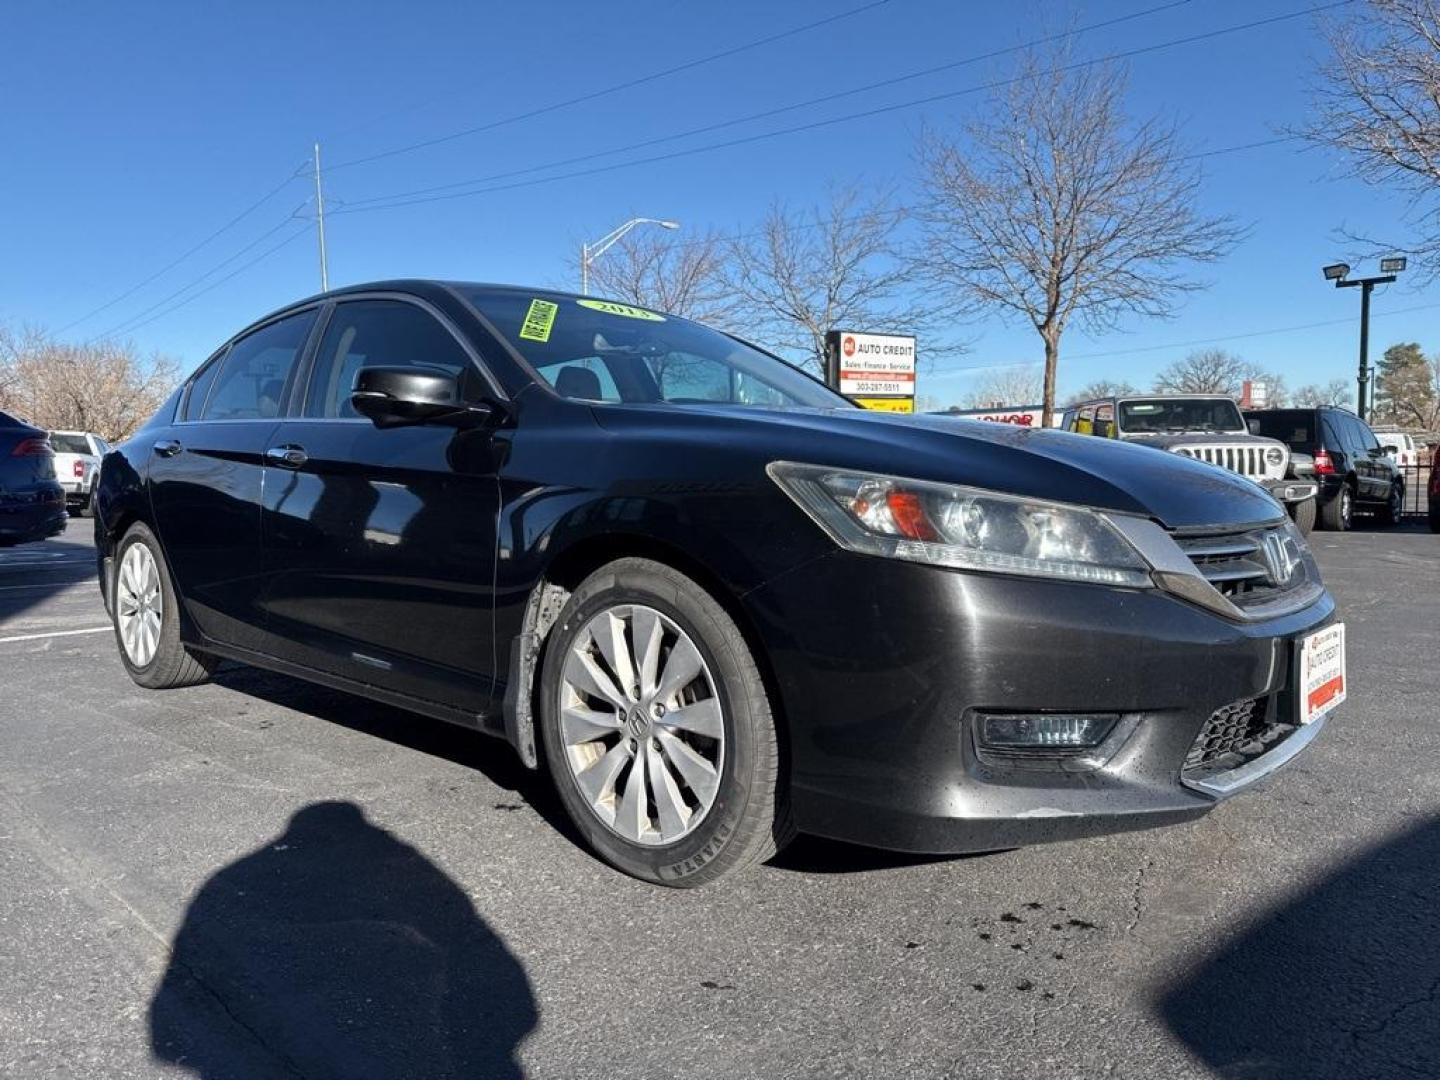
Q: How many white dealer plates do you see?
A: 1